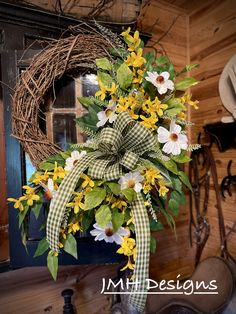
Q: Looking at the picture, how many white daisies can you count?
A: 7